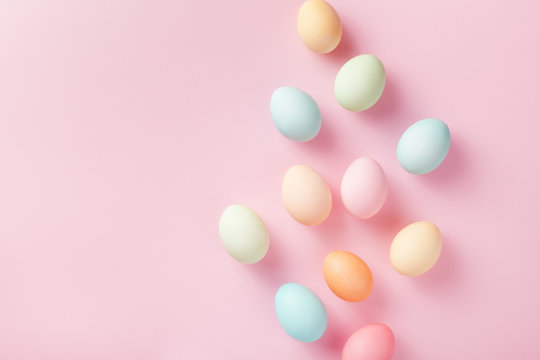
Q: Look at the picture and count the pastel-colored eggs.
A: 11